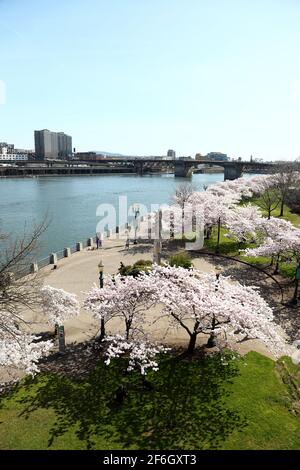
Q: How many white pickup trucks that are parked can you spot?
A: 0